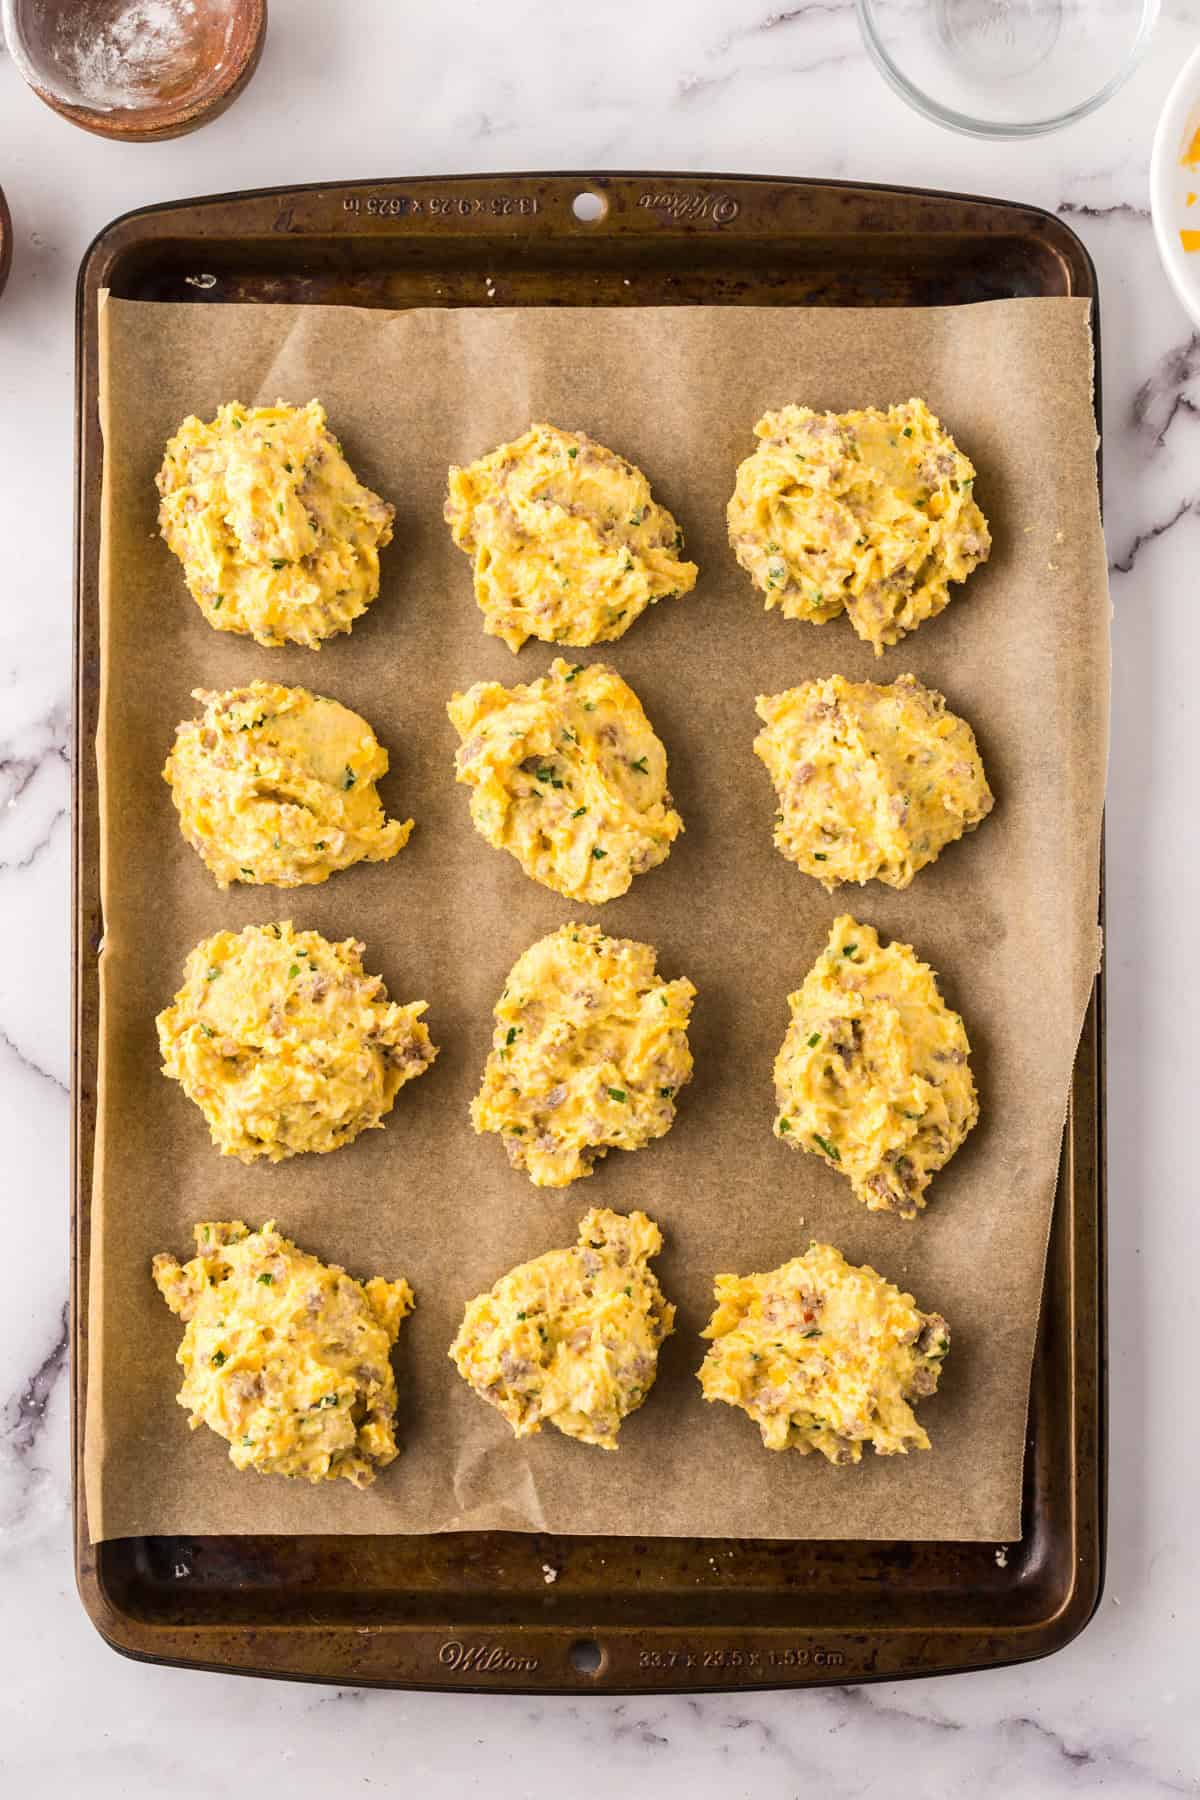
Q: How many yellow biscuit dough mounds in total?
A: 12